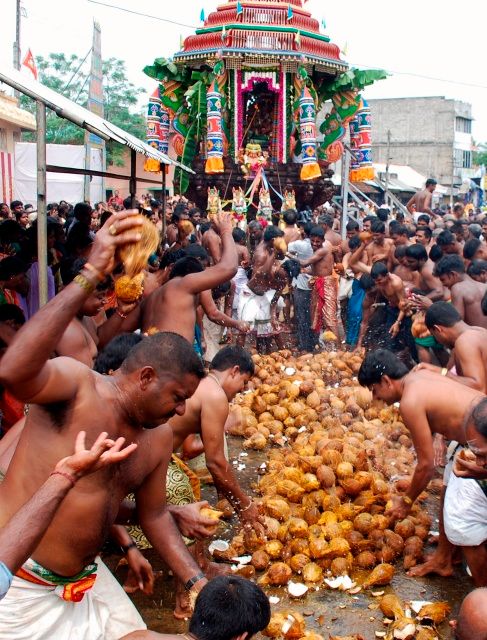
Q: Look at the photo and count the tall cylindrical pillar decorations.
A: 6